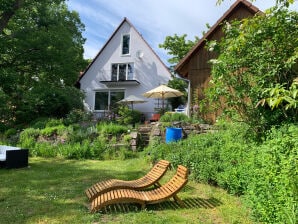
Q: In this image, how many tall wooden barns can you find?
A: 1